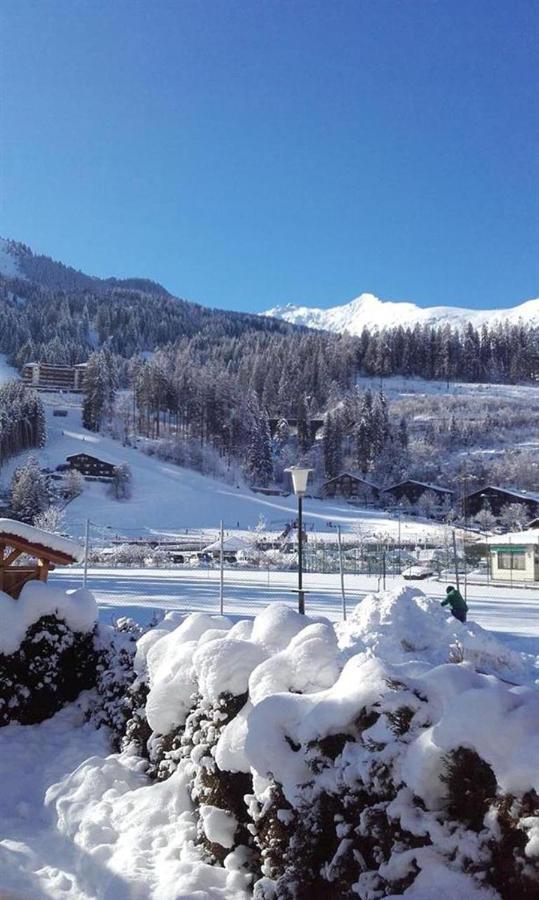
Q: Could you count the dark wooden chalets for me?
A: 4